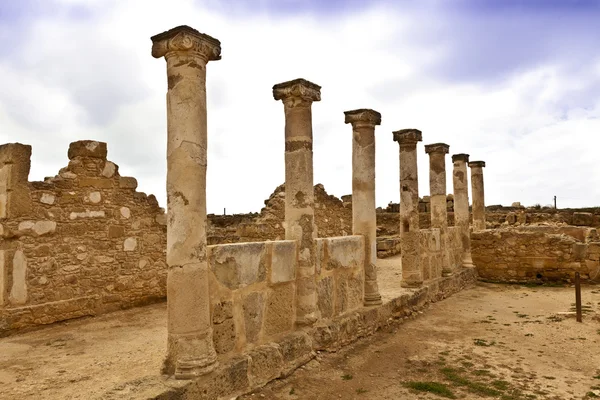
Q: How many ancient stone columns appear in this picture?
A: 7